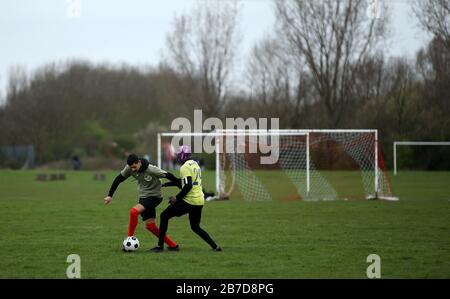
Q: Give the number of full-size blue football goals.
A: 0